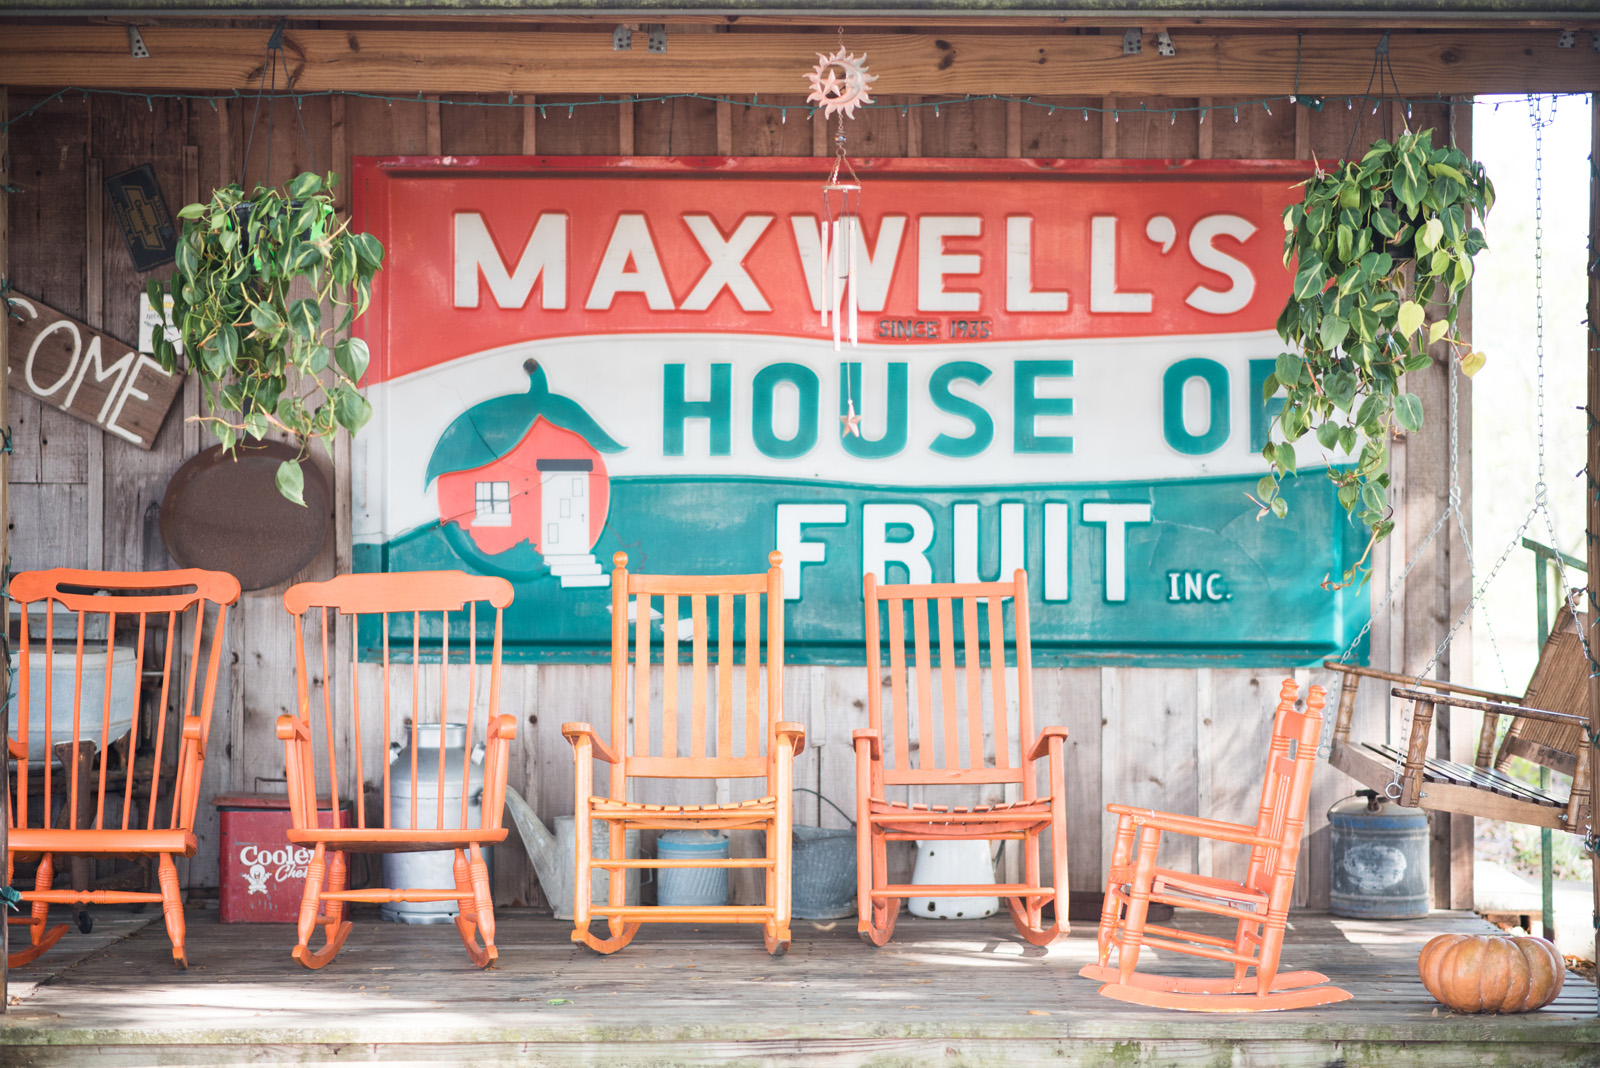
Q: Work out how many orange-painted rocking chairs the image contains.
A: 5